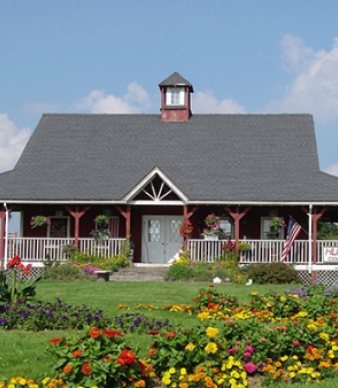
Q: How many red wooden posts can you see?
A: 6